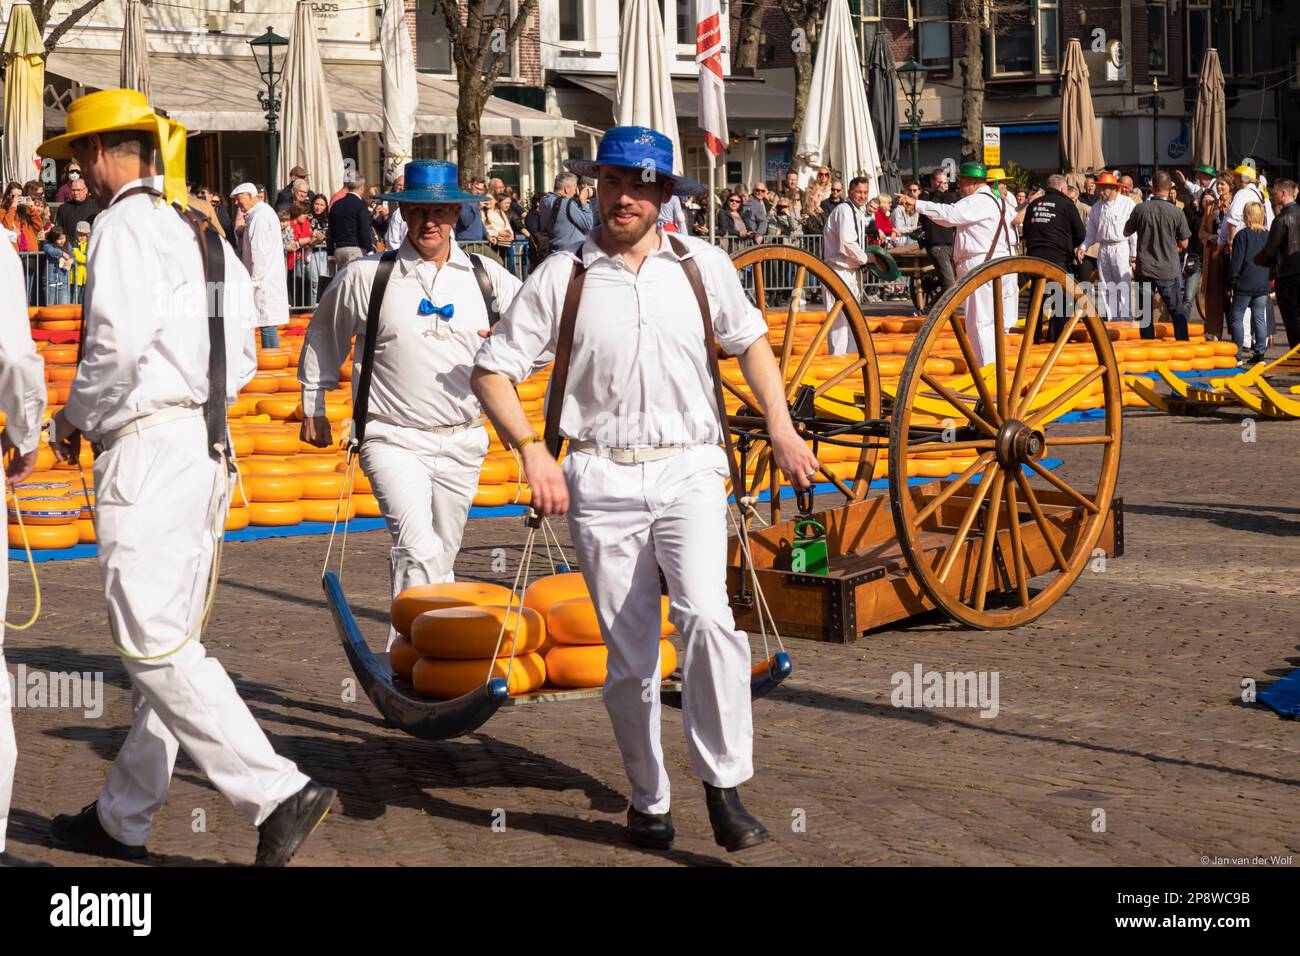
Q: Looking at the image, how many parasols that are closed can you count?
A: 9